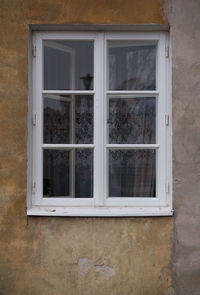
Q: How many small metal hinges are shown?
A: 6